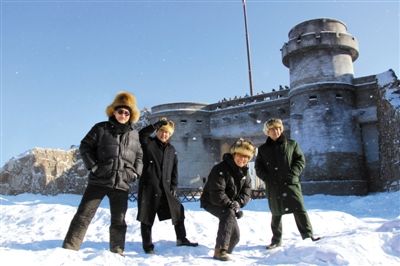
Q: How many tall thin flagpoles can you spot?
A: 1